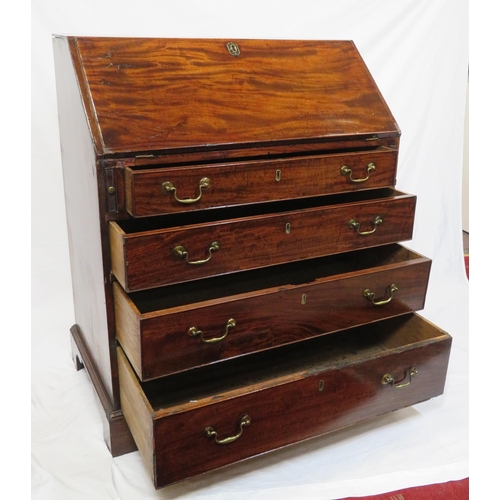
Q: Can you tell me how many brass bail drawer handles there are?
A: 8